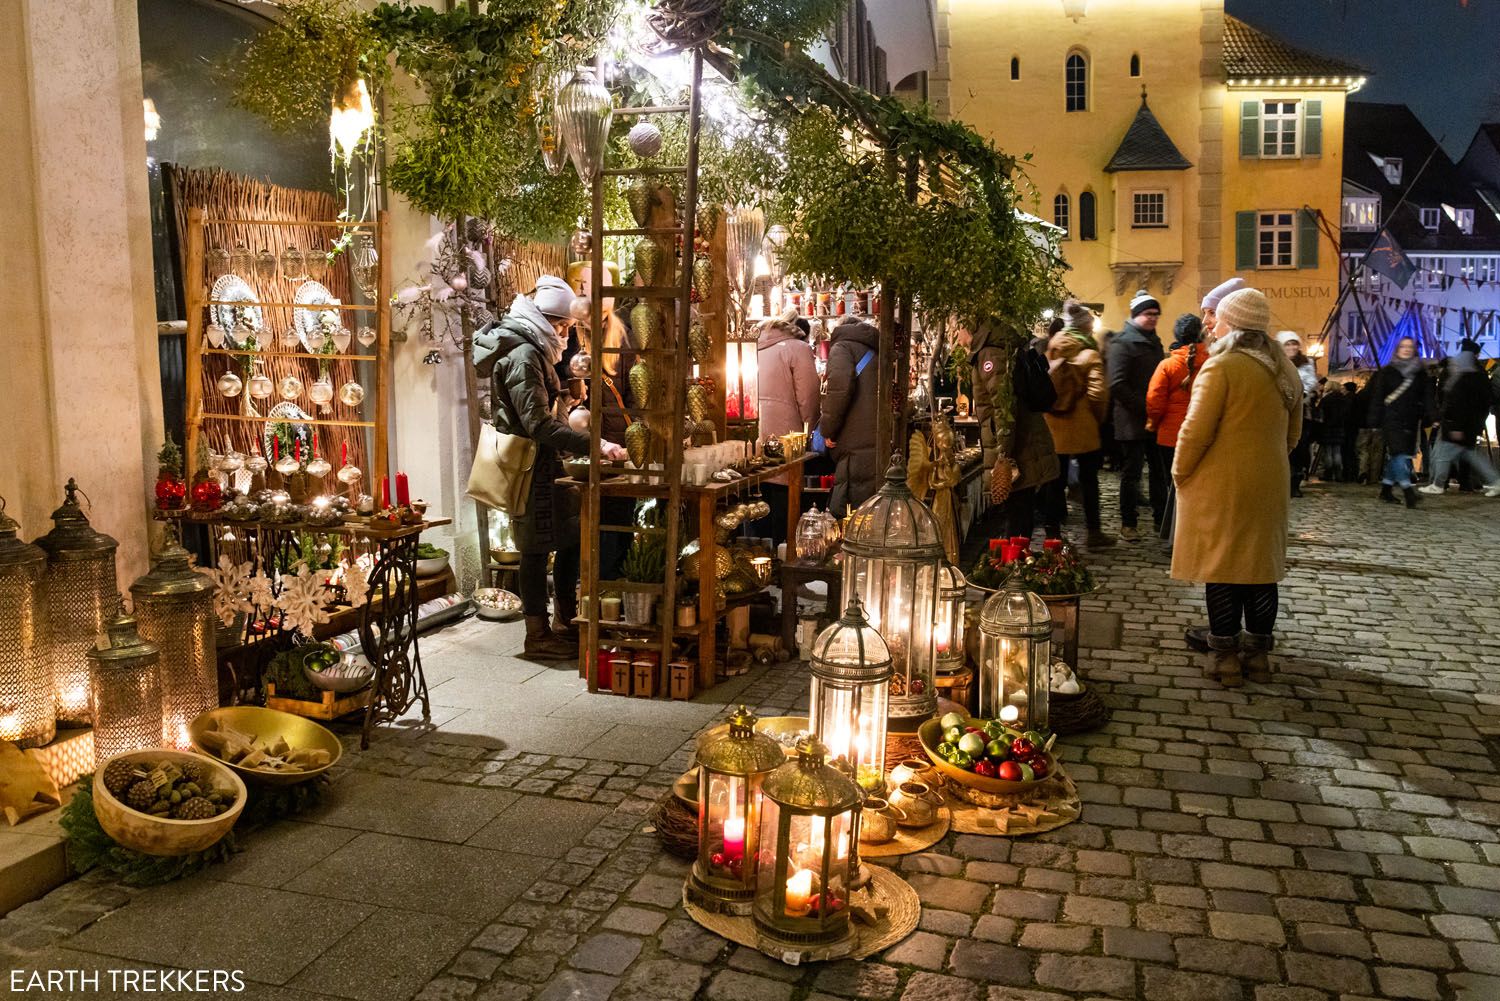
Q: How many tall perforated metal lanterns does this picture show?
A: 4